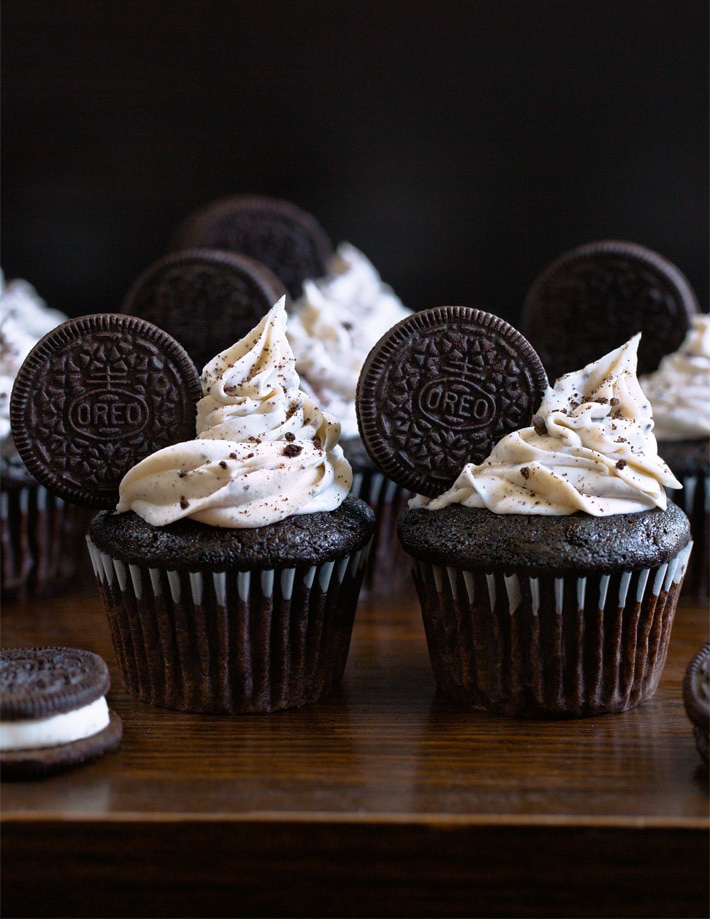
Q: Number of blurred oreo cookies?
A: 3